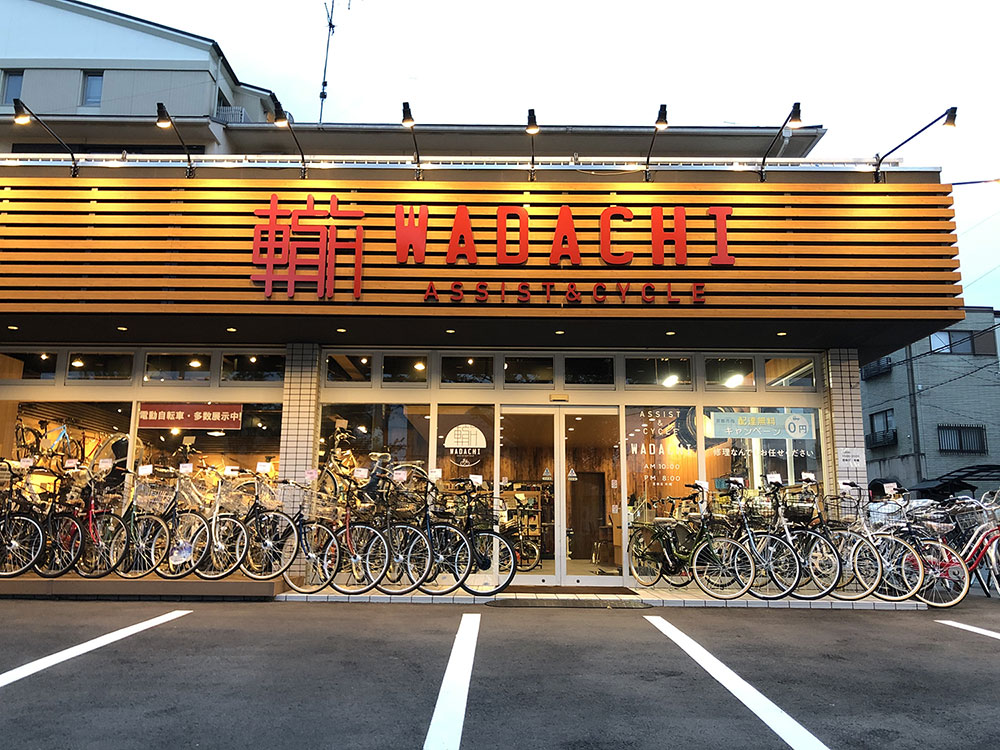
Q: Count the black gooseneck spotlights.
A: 8